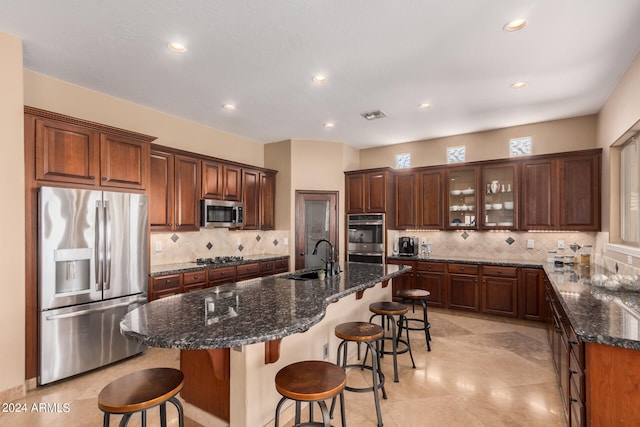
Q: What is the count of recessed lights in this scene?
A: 7